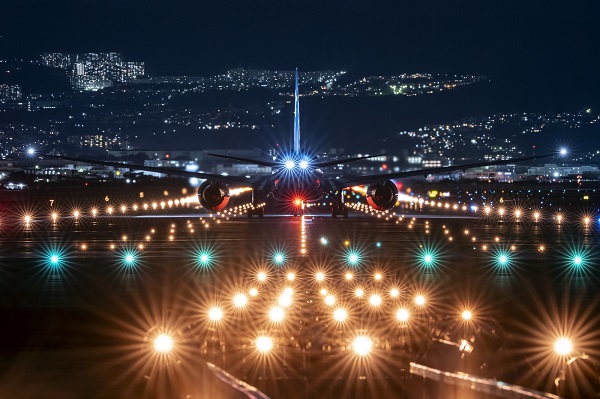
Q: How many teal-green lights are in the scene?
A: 8